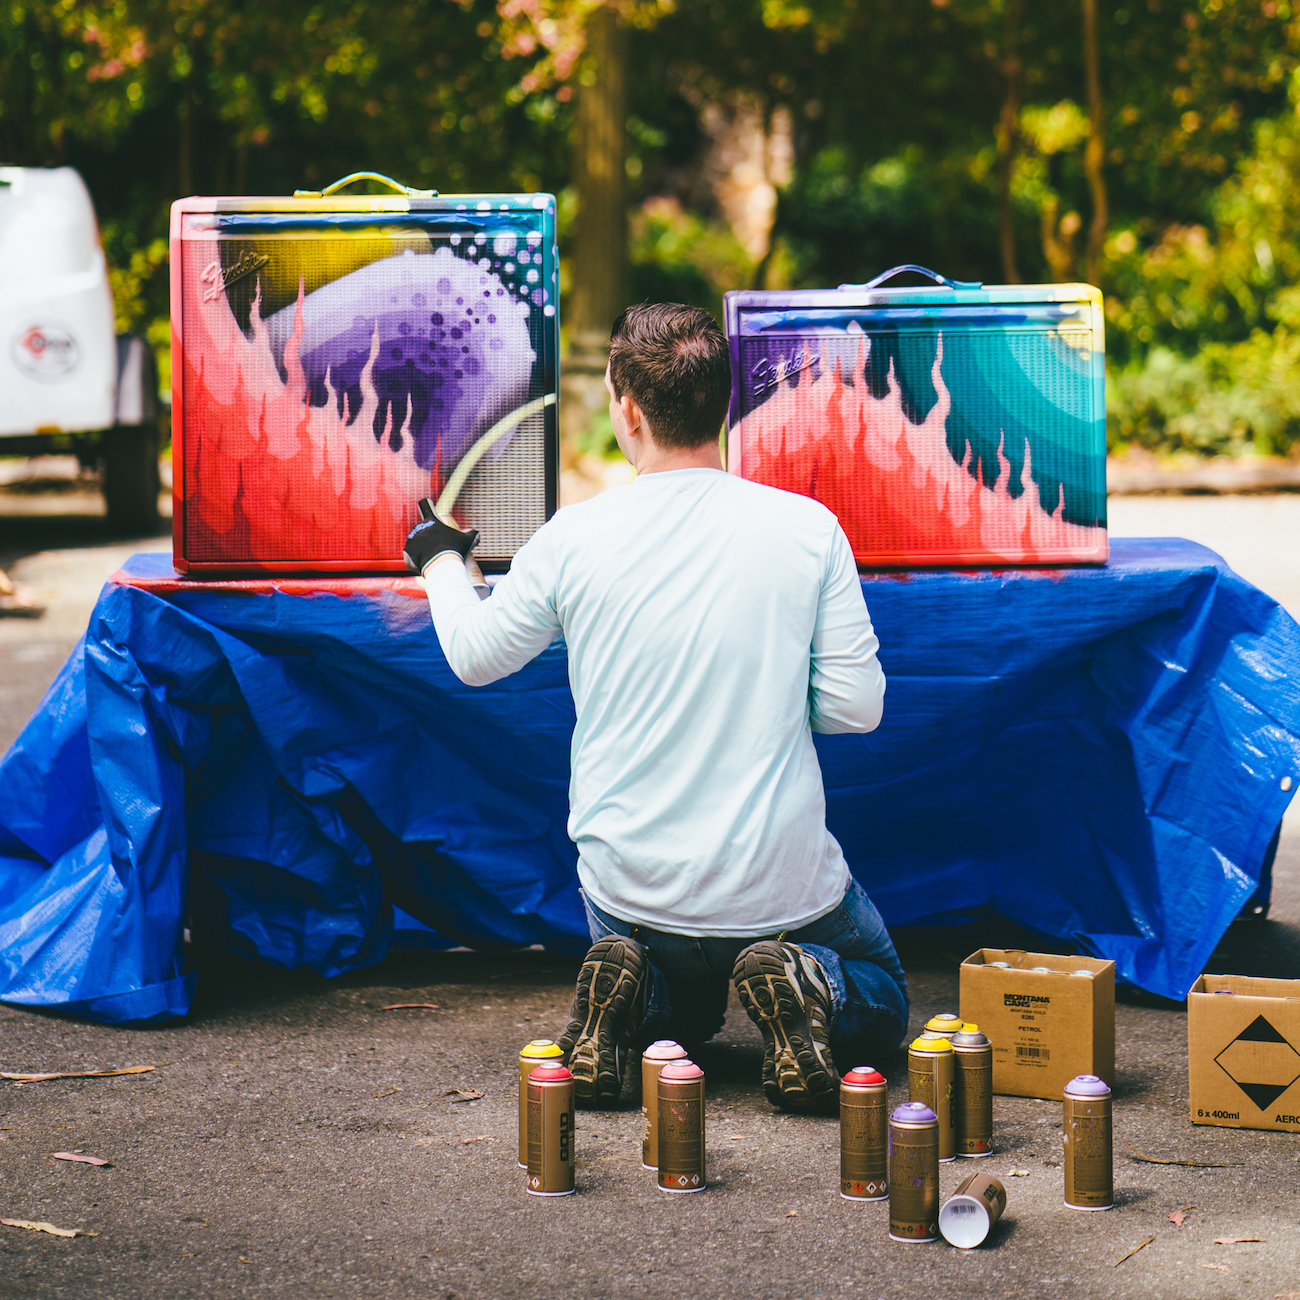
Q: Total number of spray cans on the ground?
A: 11